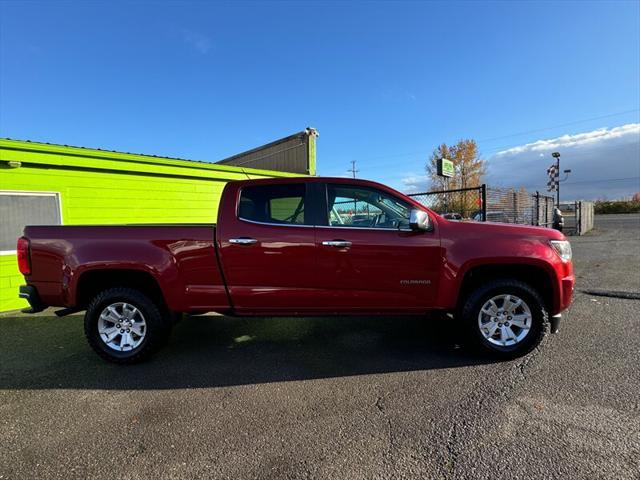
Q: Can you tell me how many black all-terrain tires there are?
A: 2